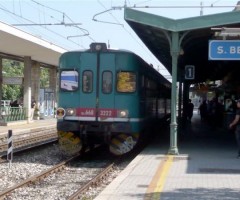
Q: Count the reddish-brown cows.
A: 0